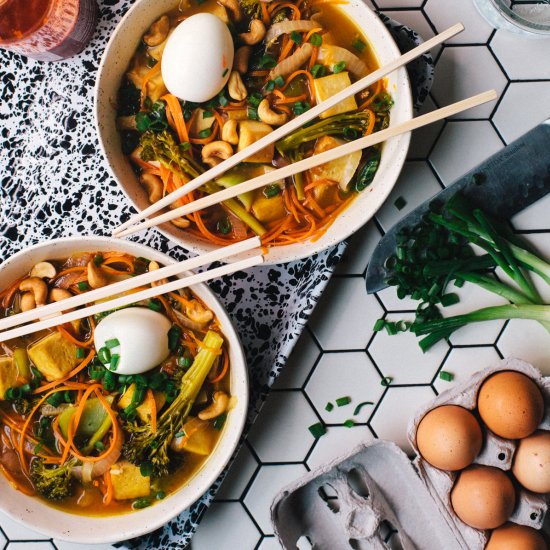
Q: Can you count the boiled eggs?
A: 2